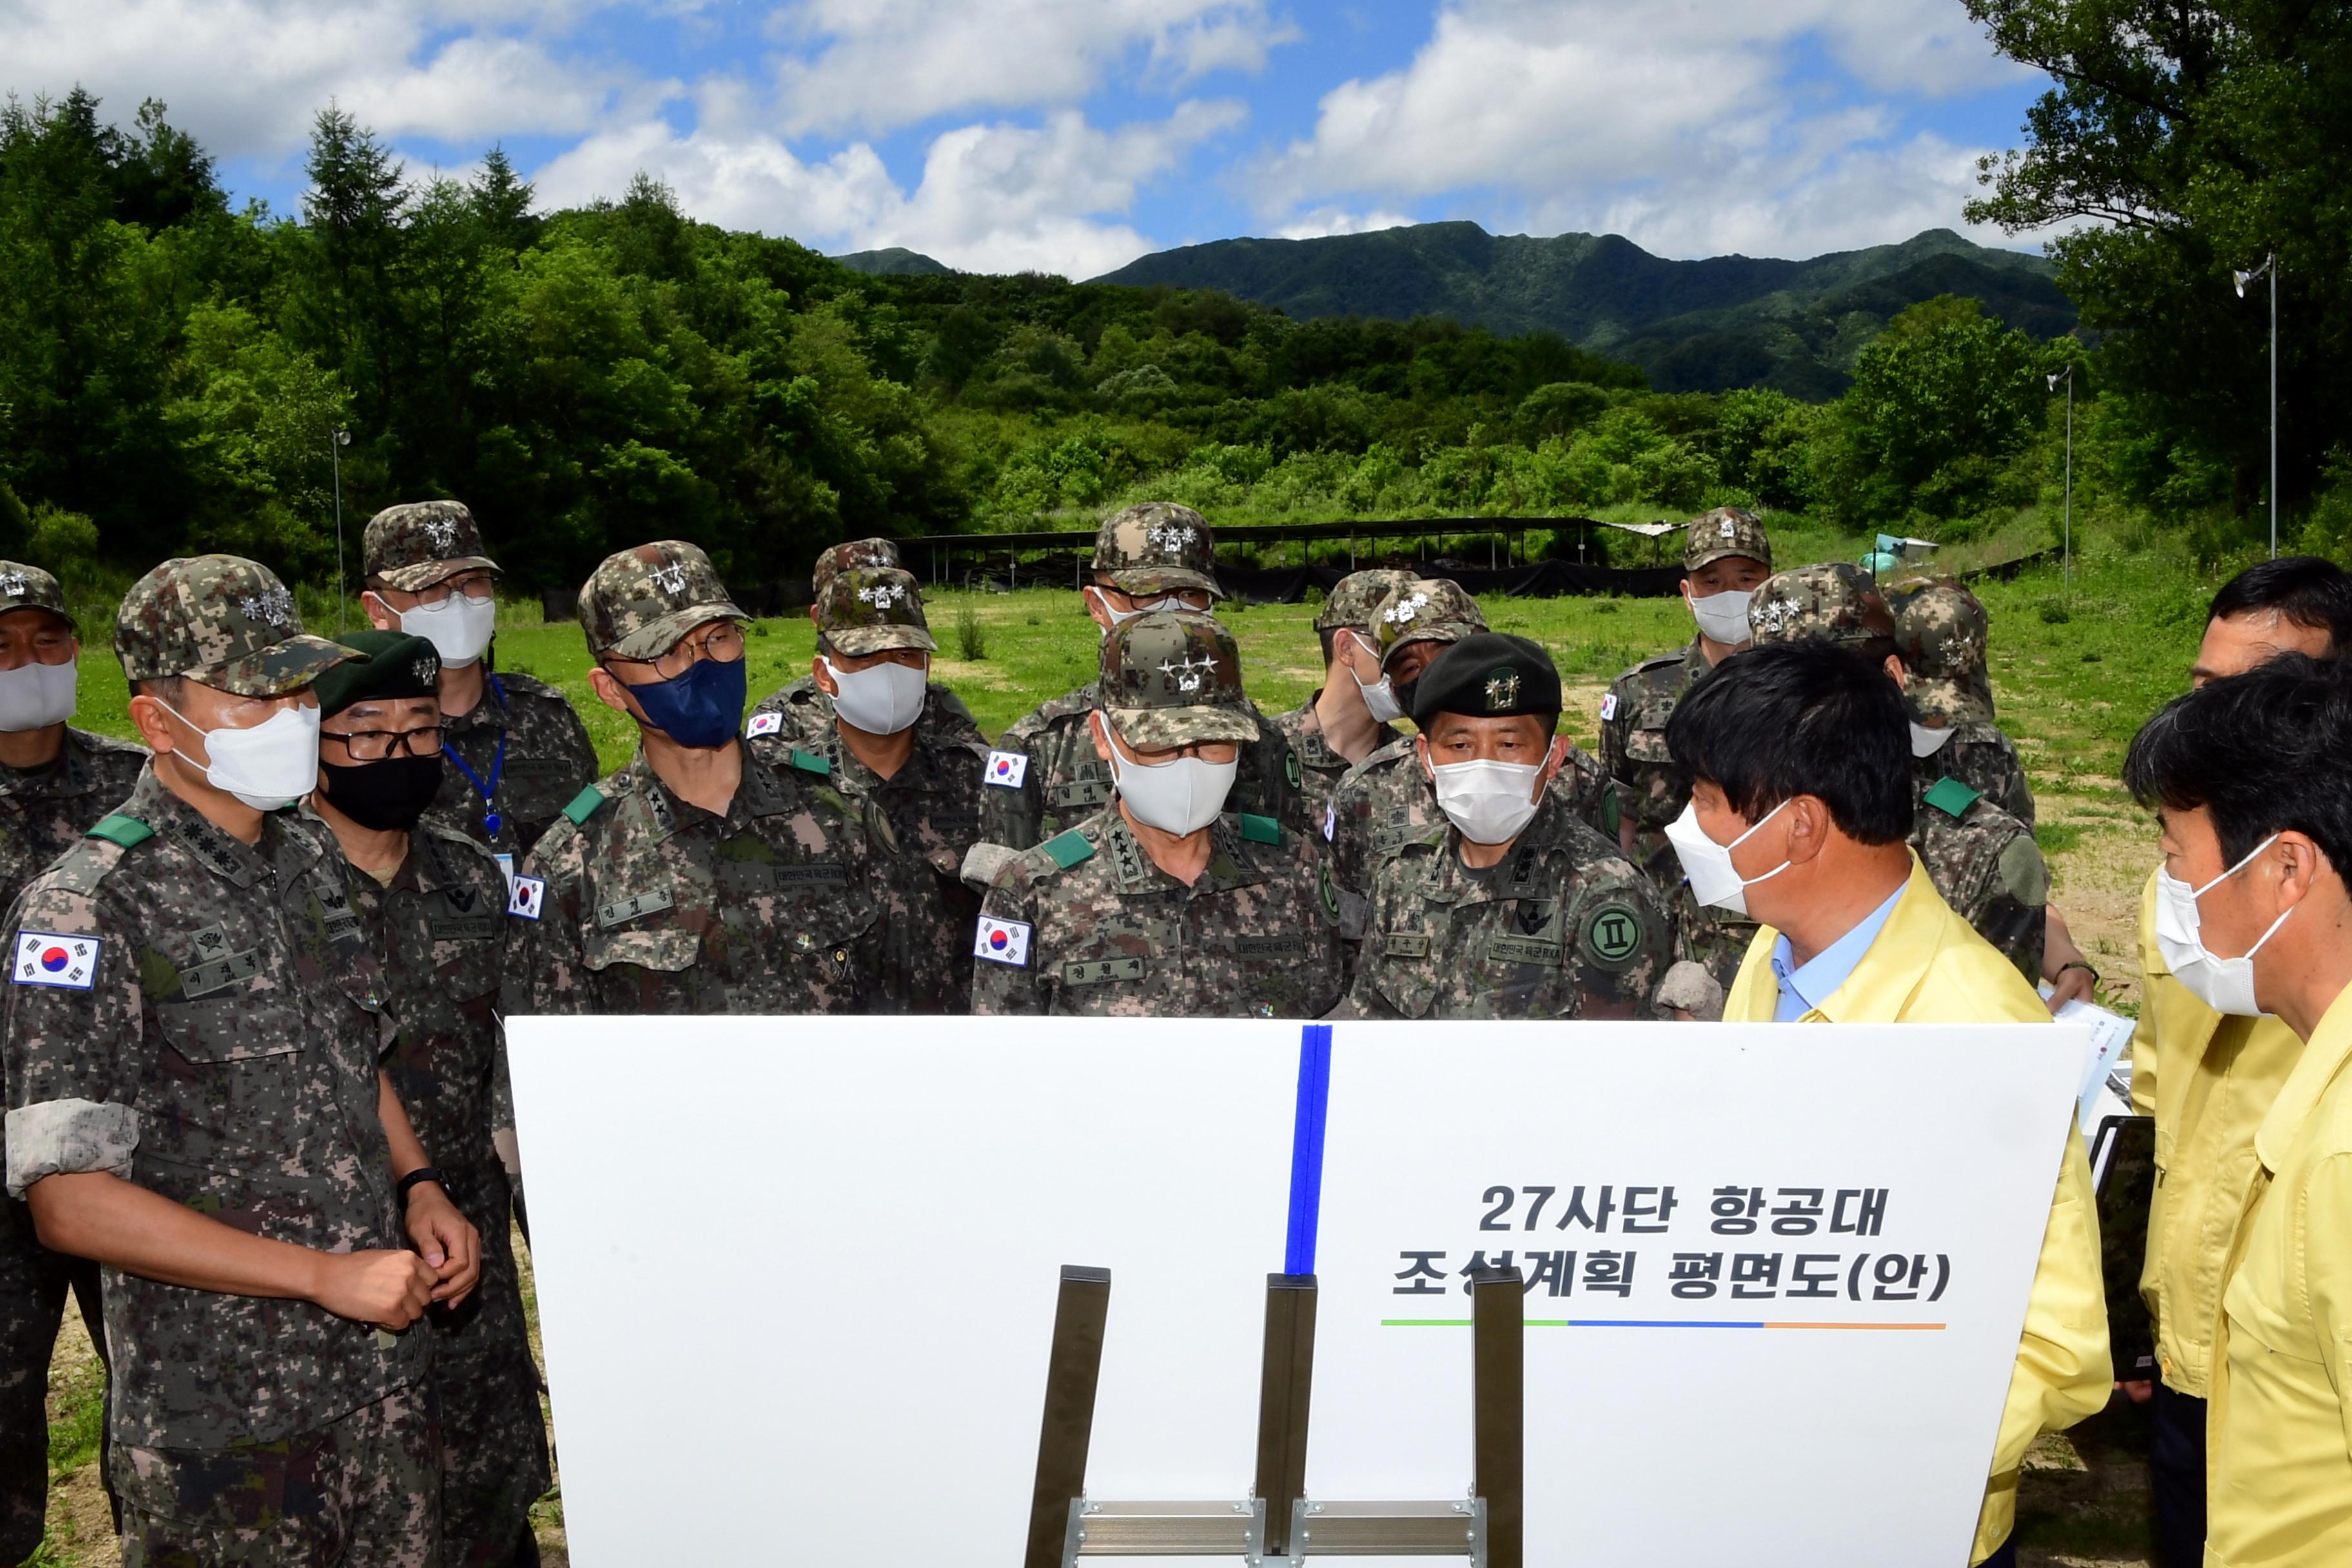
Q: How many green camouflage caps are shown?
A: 13